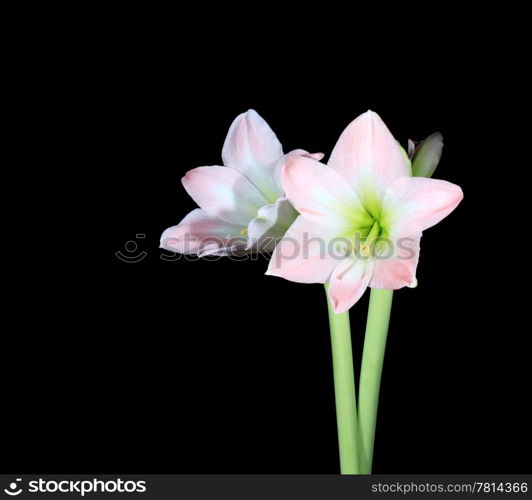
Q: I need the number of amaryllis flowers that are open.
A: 2